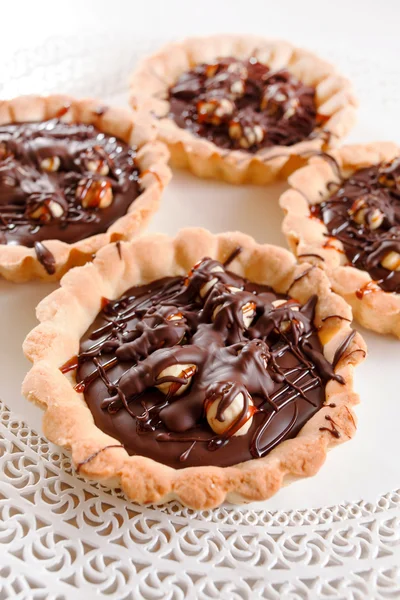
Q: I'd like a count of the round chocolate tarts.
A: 4